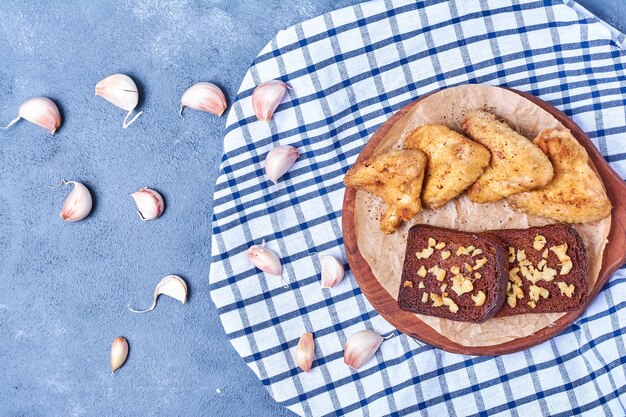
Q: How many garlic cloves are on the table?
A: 13